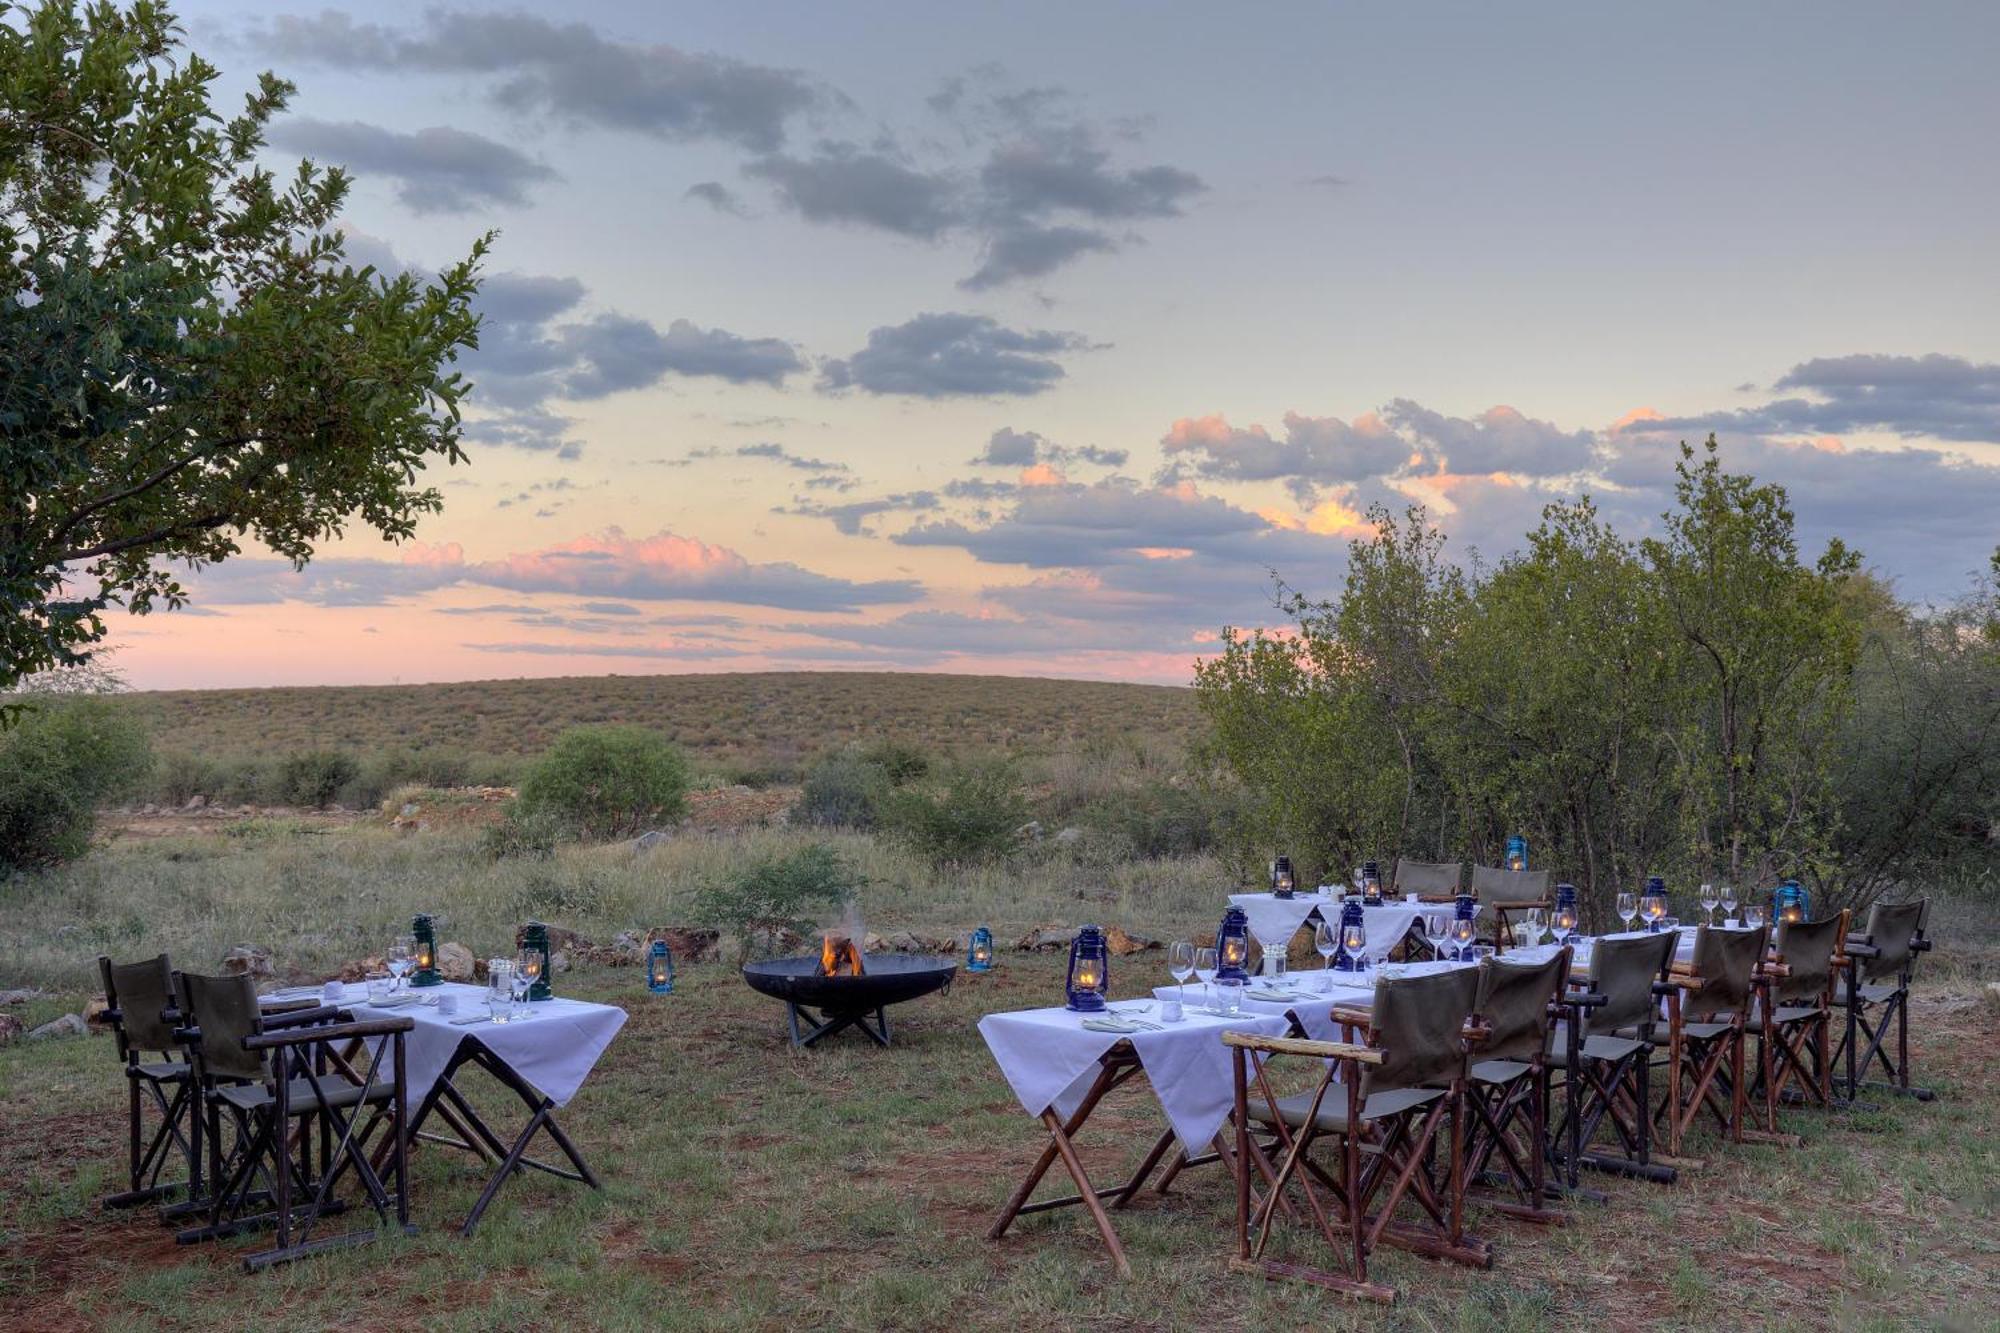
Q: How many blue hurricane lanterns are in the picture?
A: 10